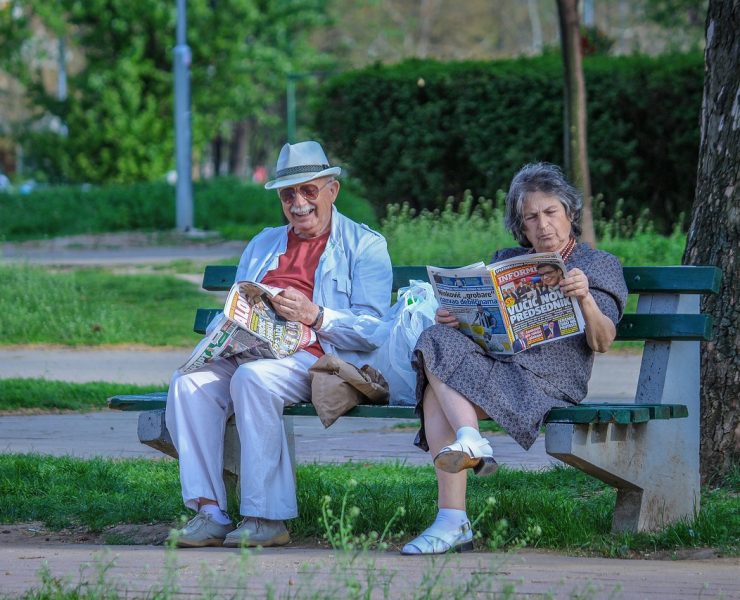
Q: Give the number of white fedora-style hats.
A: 1